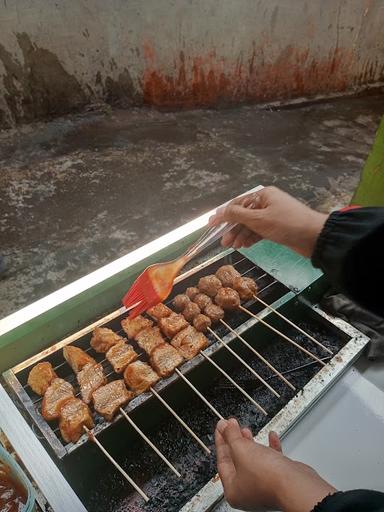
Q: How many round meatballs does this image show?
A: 10